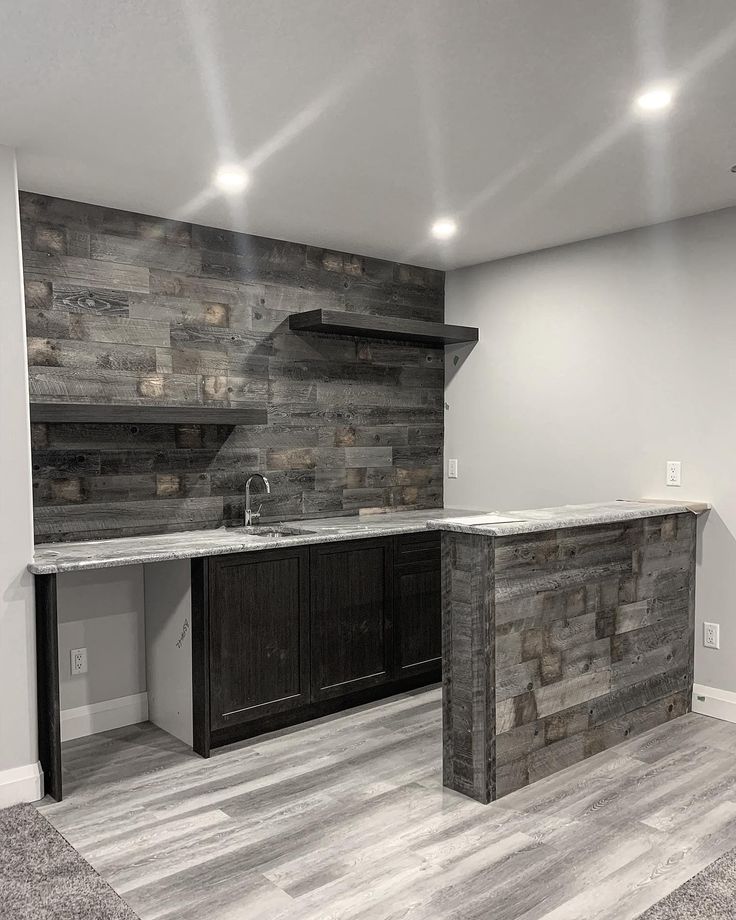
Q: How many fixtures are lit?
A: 3